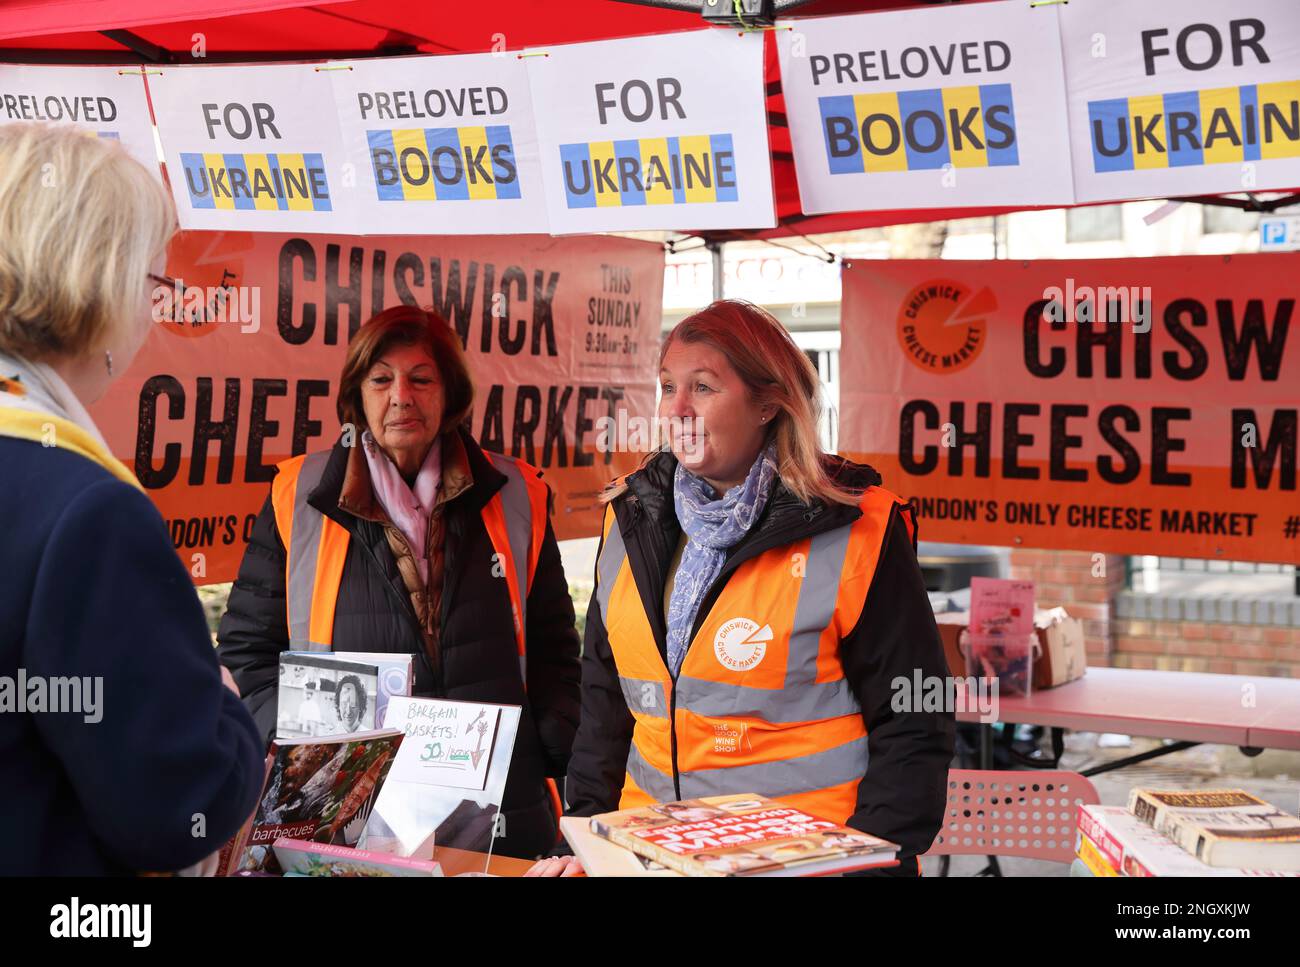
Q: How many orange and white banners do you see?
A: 2